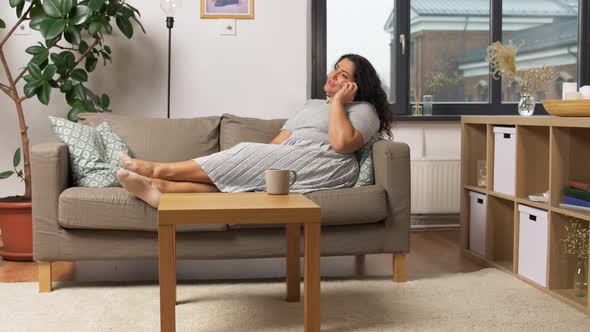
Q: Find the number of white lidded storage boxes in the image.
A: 3